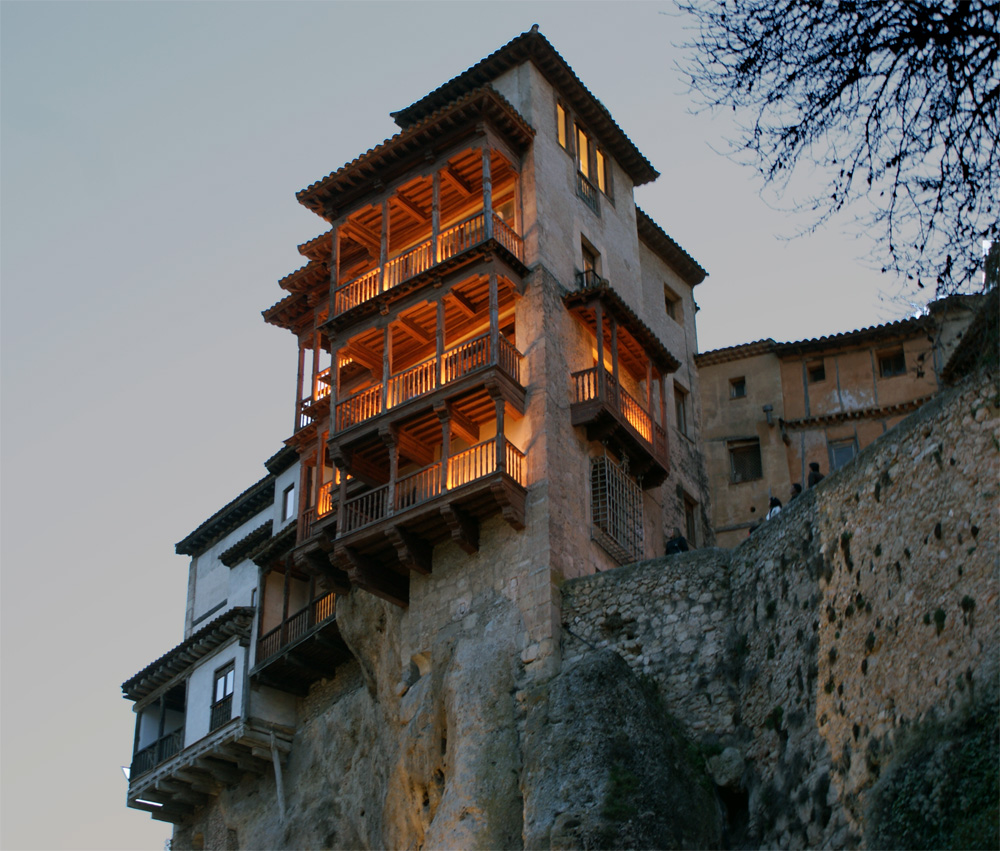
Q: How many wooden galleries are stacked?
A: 3